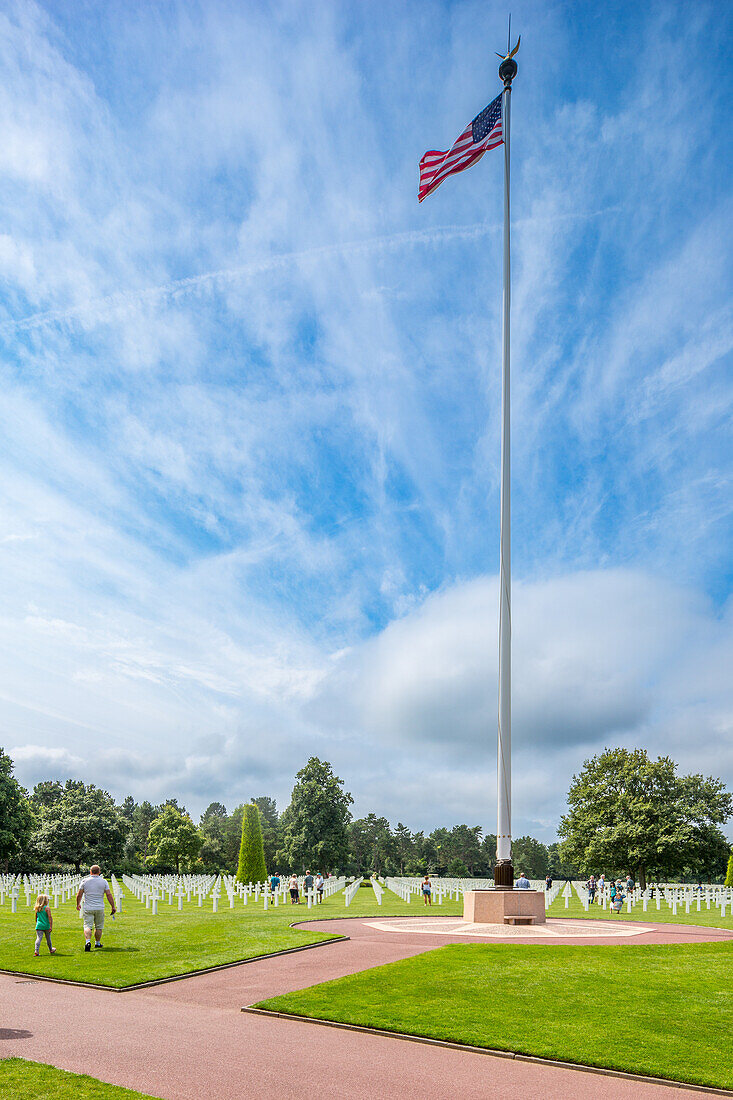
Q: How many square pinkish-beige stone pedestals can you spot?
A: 1